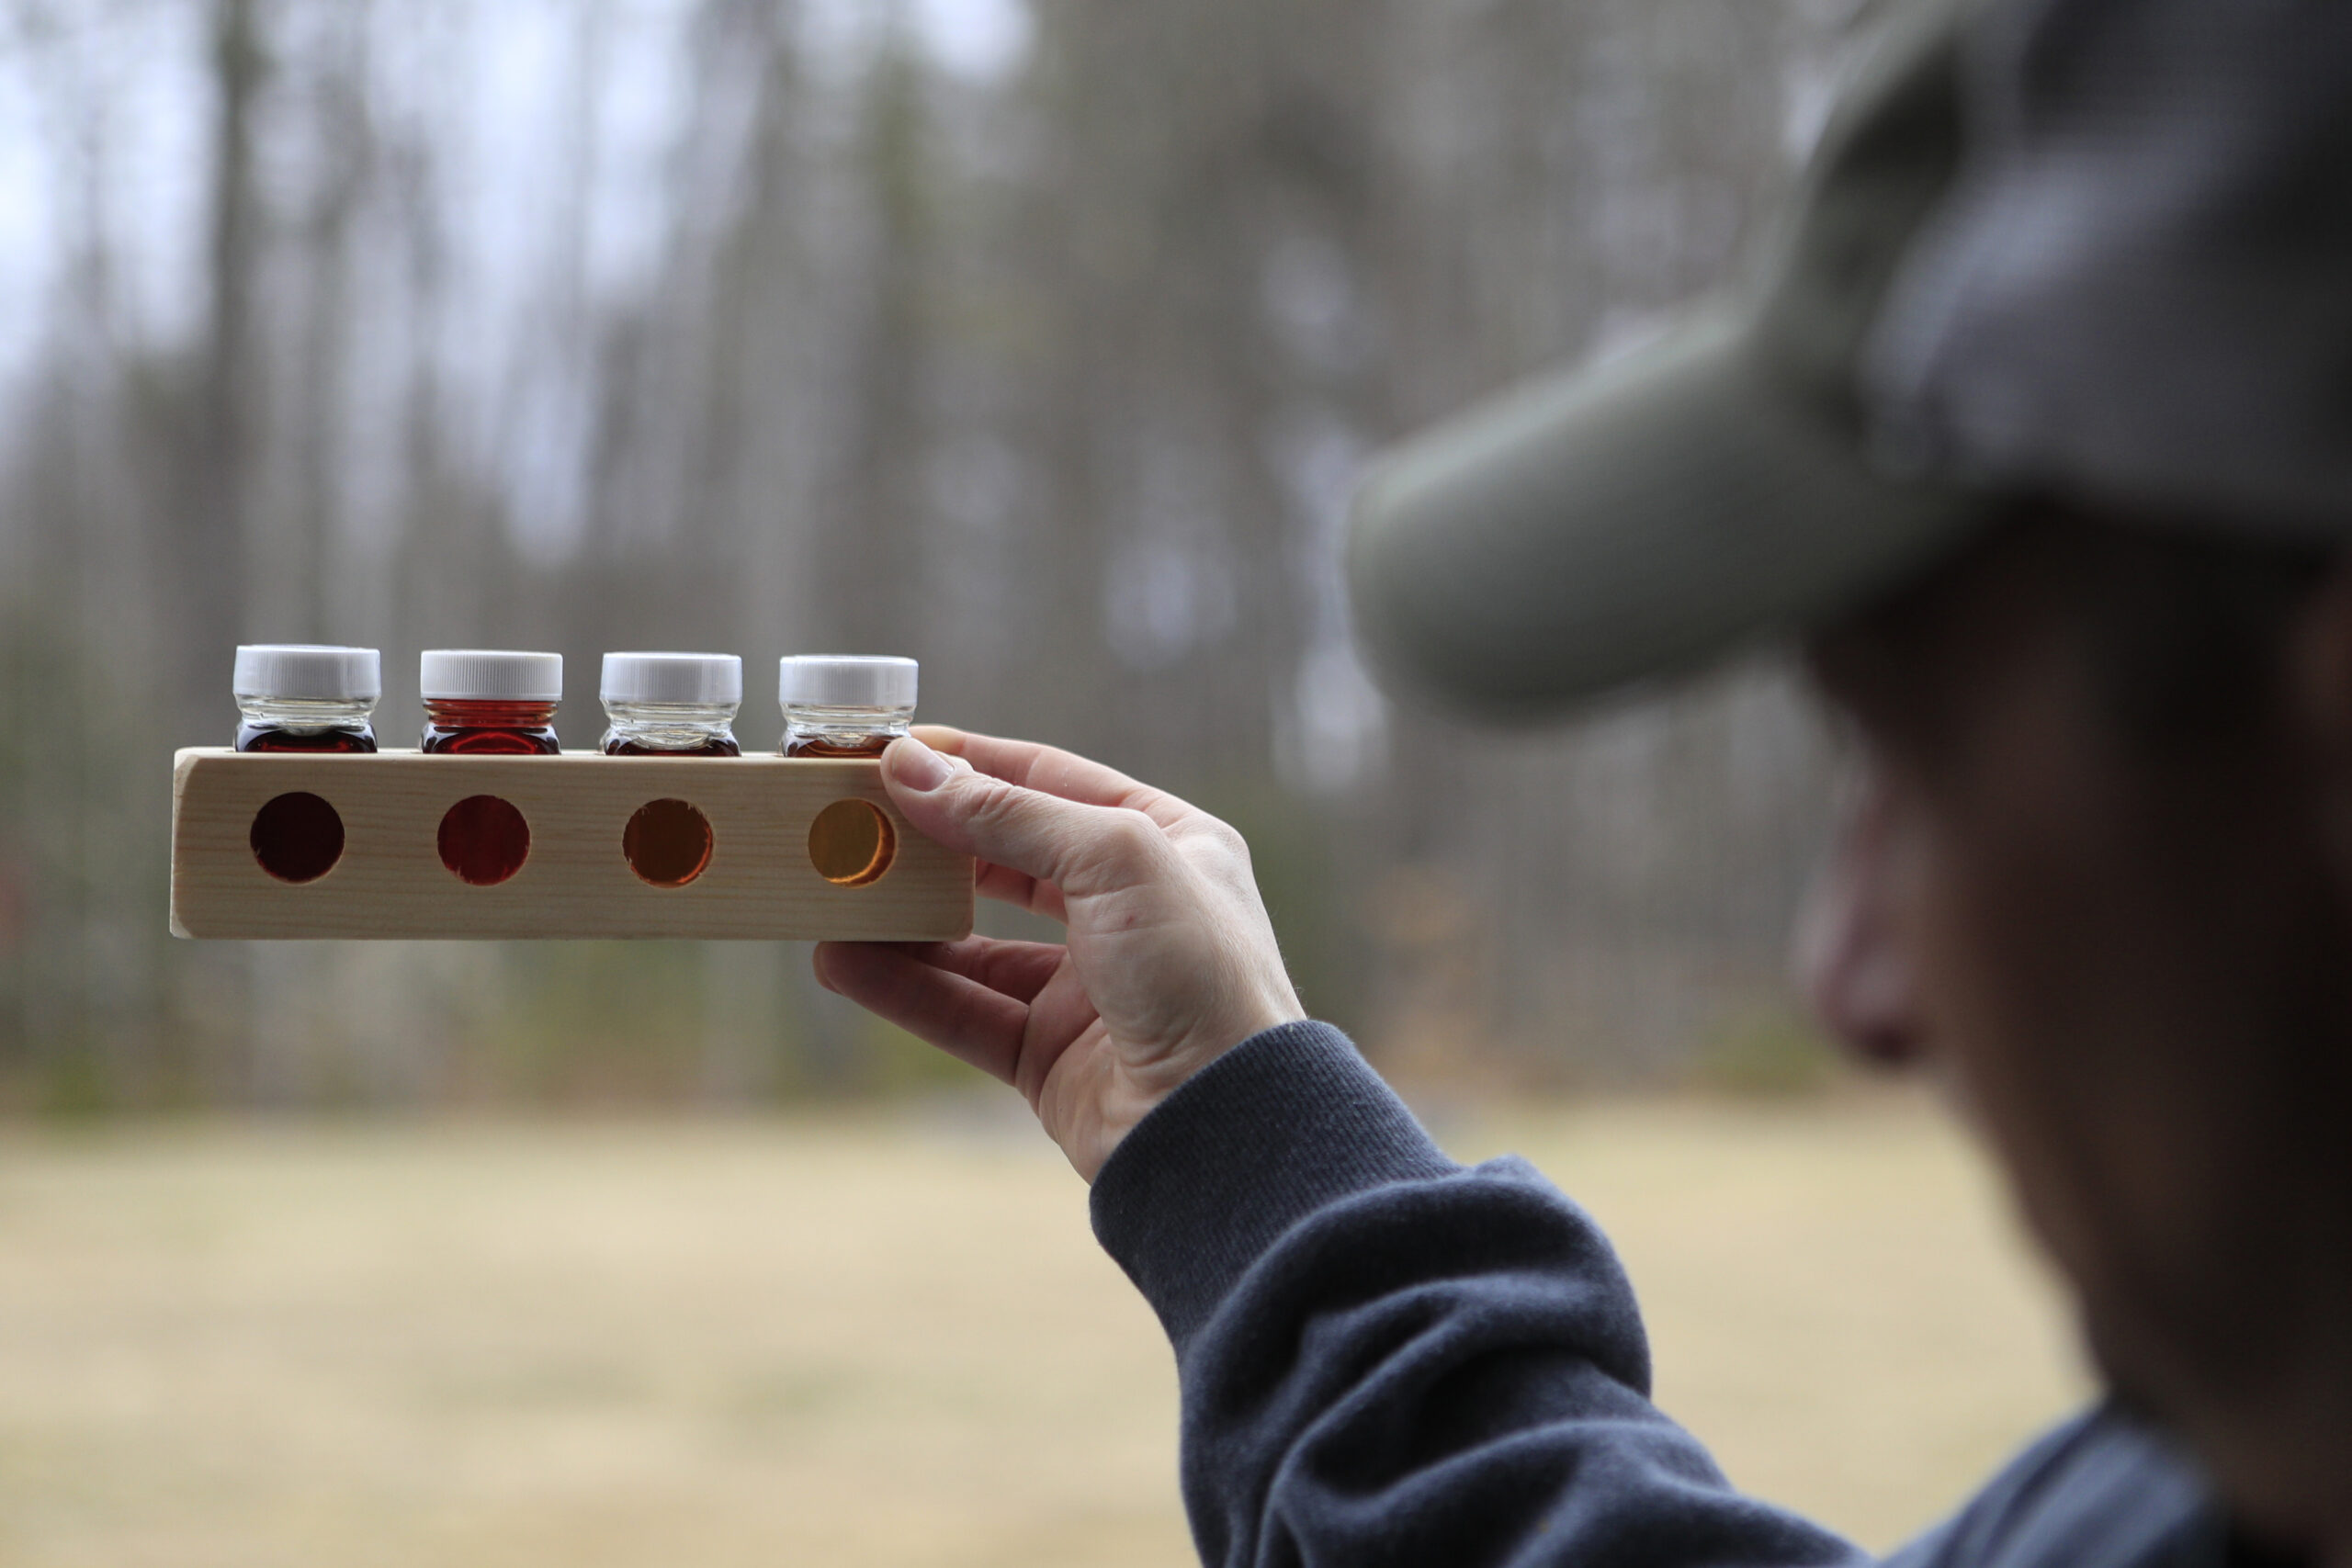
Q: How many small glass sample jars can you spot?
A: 4